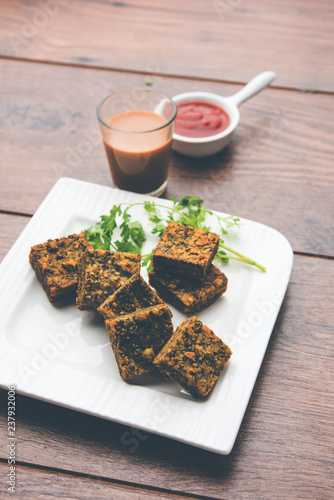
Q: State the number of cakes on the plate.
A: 7